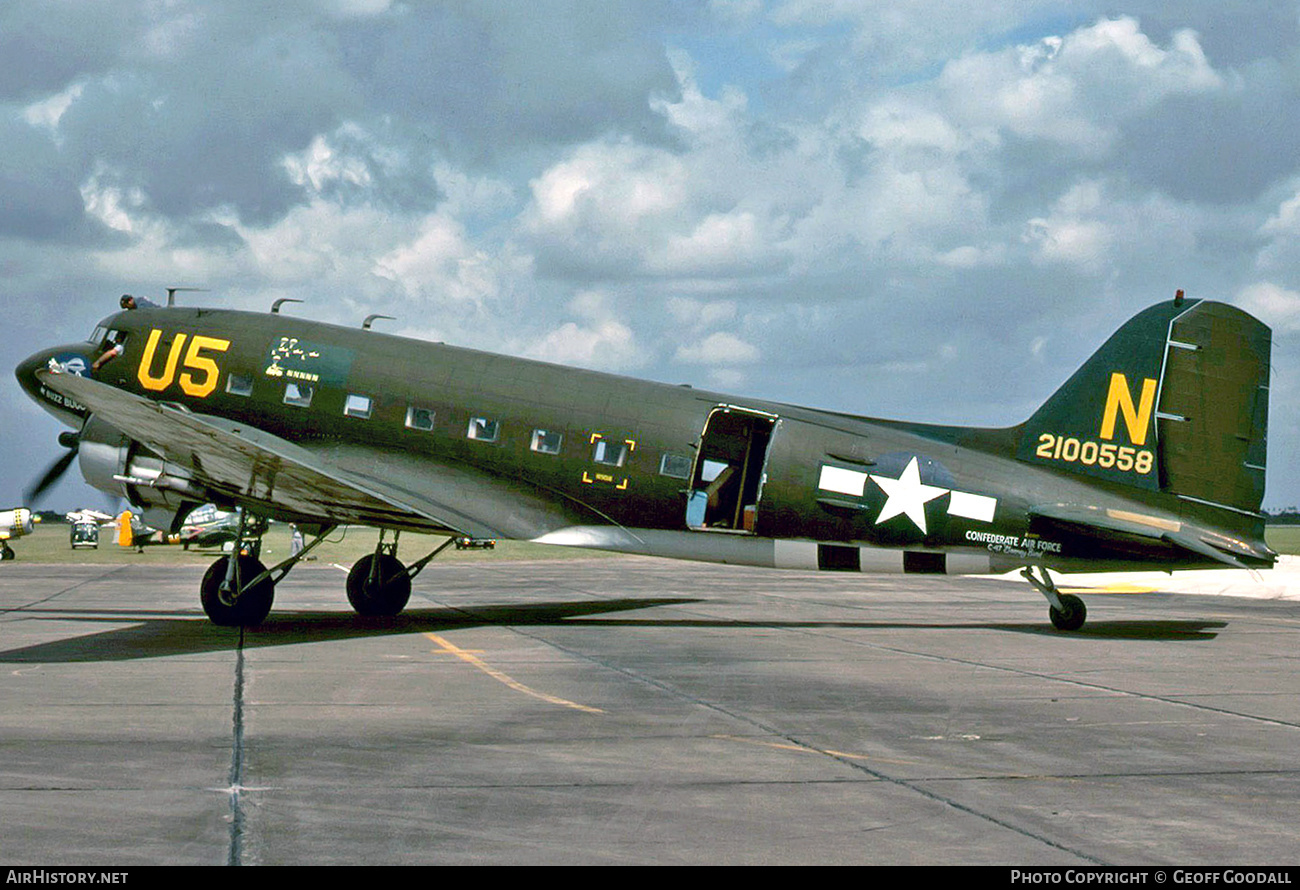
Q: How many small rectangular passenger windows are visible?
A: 8